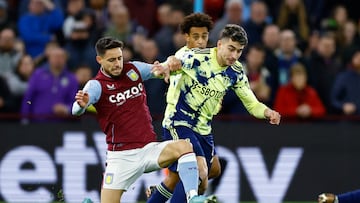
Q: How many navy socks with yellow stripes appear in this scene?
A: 1